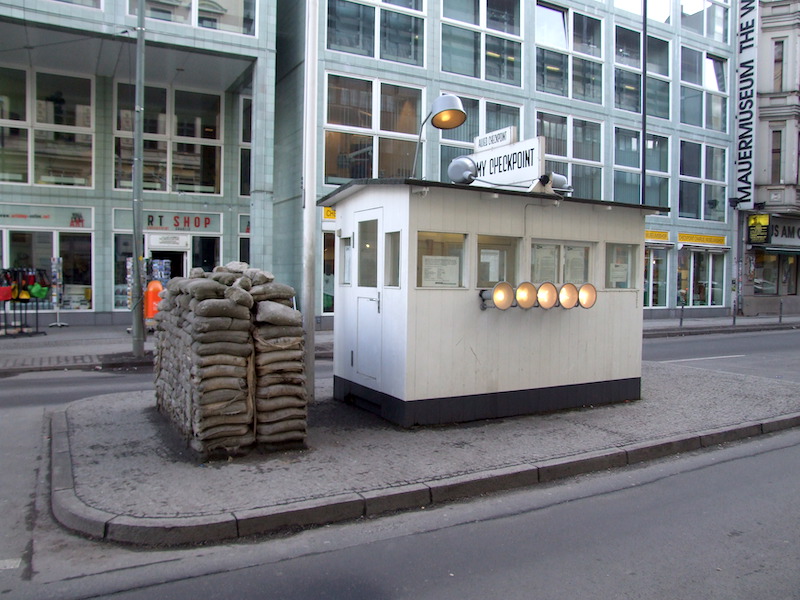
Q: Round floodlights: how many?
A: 5